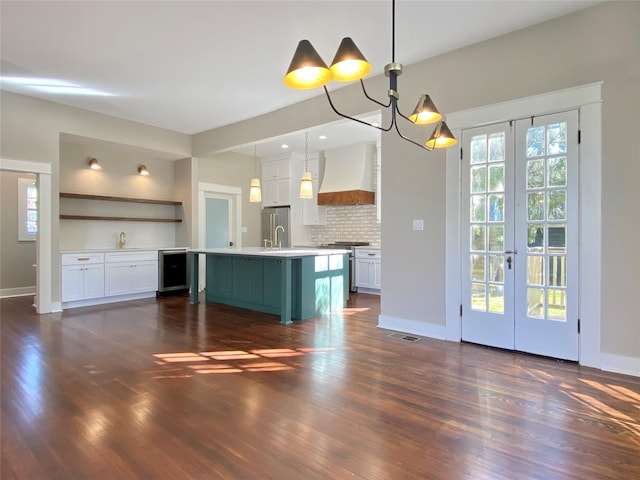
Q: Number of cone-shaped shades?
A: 4